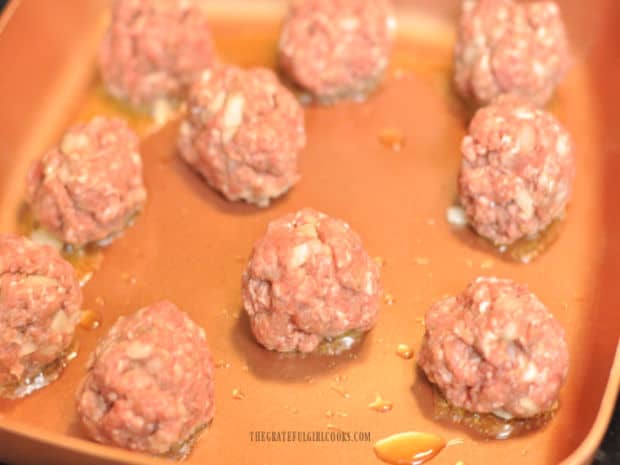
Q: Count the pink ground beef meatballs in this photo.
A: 10